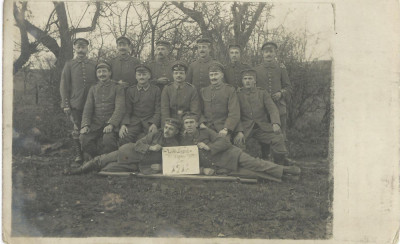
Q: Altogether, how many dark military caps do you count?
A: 13